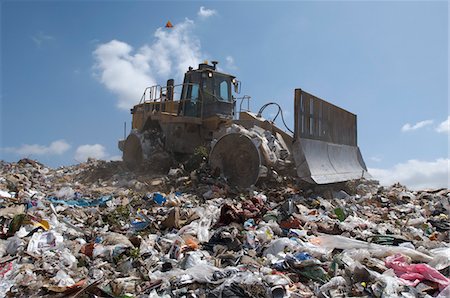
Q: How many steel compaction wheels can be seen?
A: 2